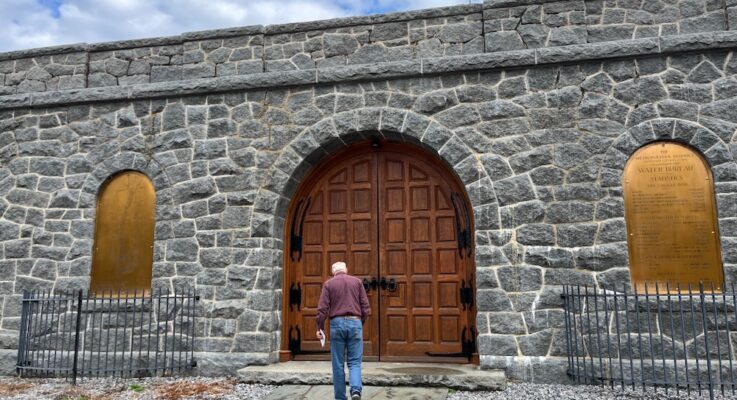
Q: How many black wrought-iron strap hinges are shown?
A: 6